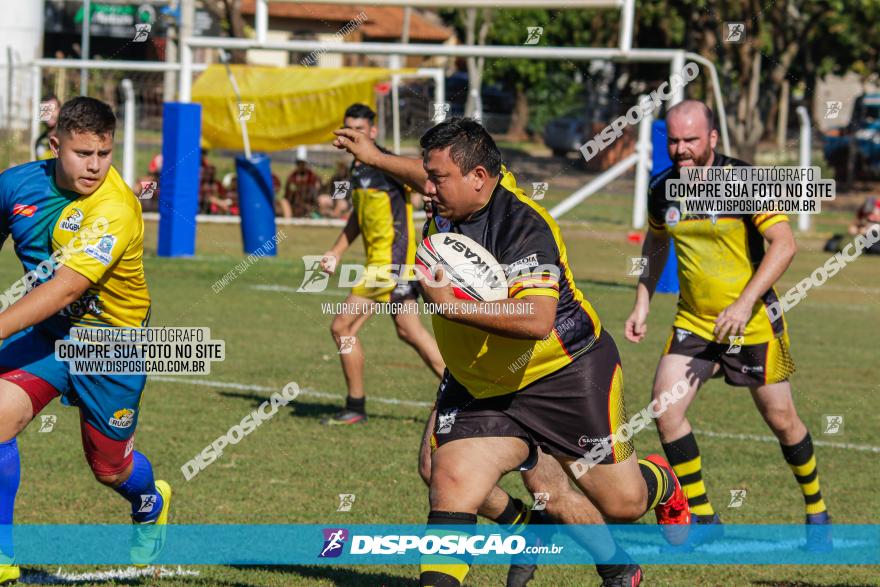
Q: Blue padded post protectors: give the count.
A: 3